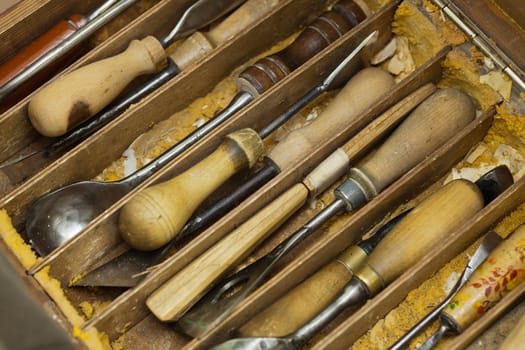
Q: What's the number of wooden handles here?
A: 11